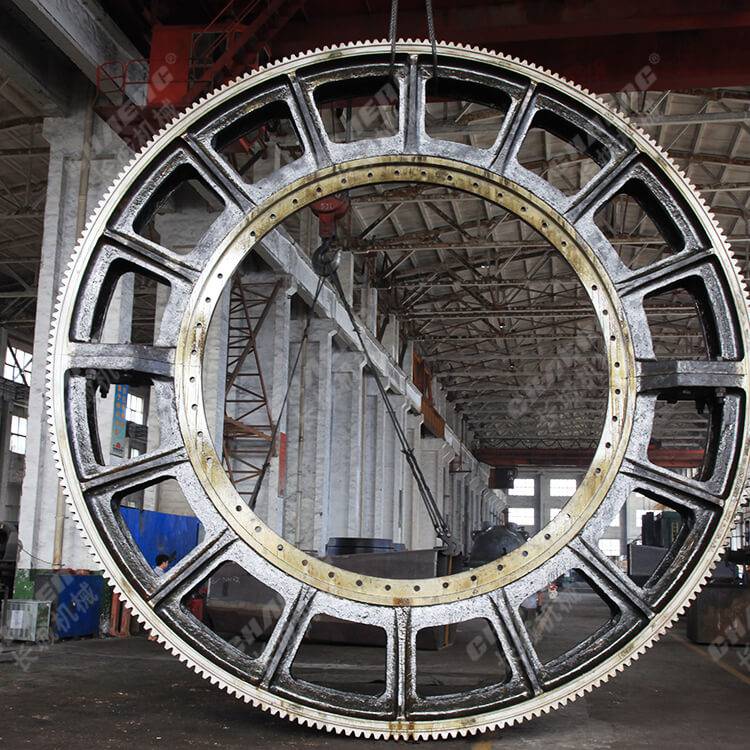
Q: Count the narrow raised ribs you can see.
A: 14